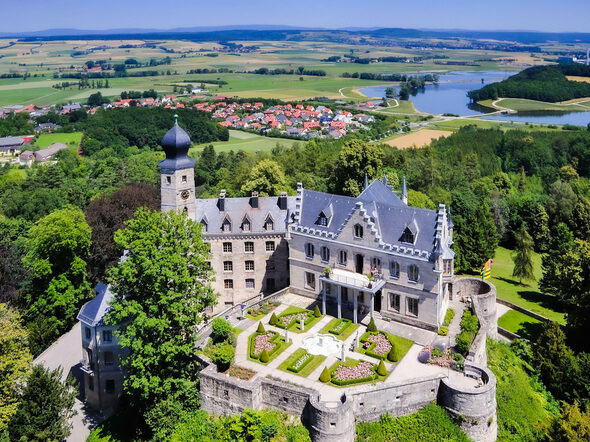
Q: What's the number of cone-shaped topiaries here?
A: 8